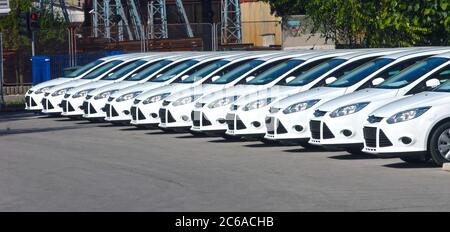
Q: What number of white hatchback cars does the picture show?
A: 12